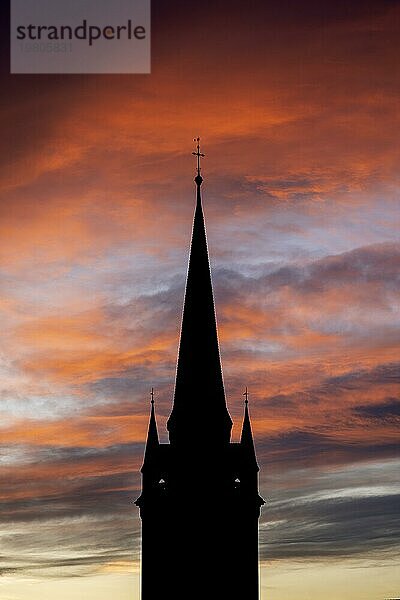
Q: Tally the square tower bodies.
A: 1